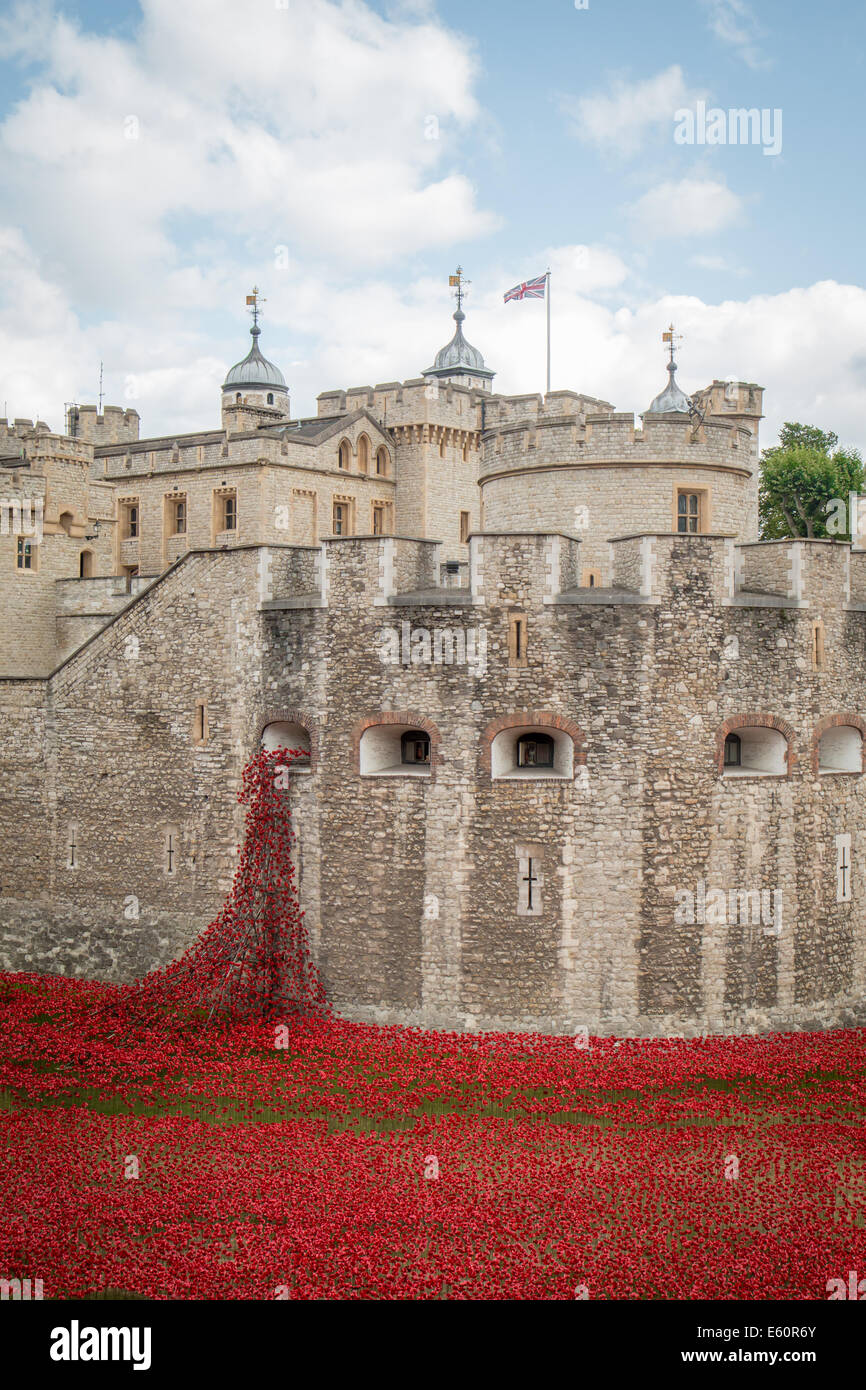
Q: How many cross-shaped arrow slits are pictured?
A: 4